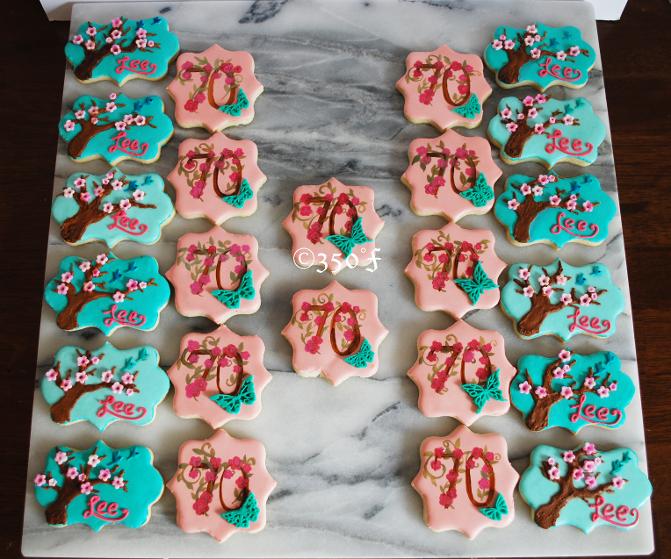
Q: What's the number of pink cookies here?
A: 12